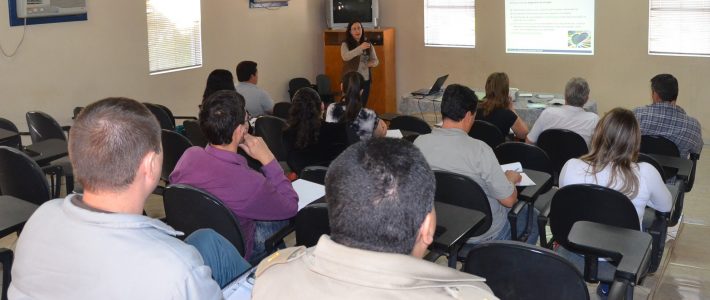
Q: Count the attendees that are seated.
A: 12